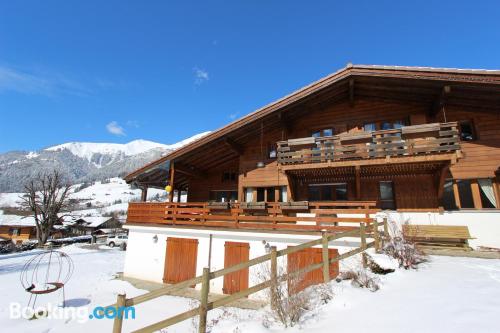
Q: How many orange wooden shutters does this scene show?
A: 3